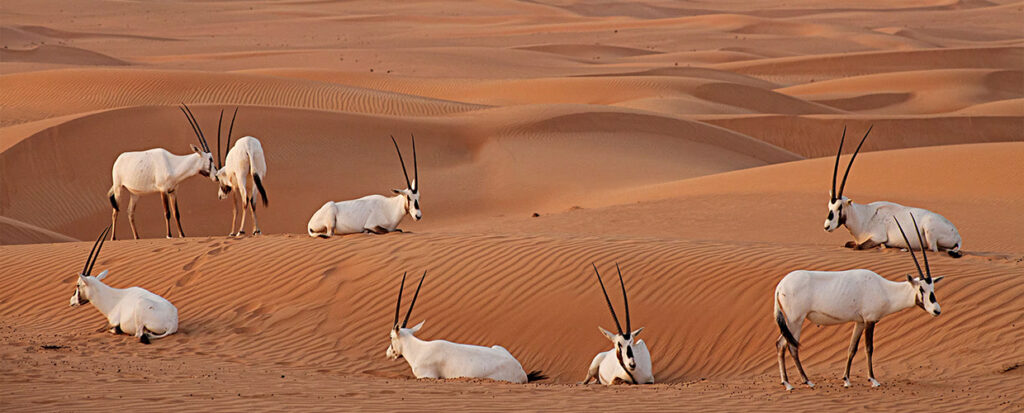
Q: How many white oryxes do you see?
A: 8